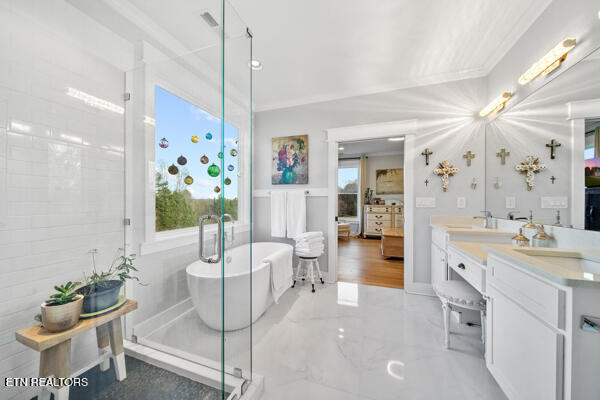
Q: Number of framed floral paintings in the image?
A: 1